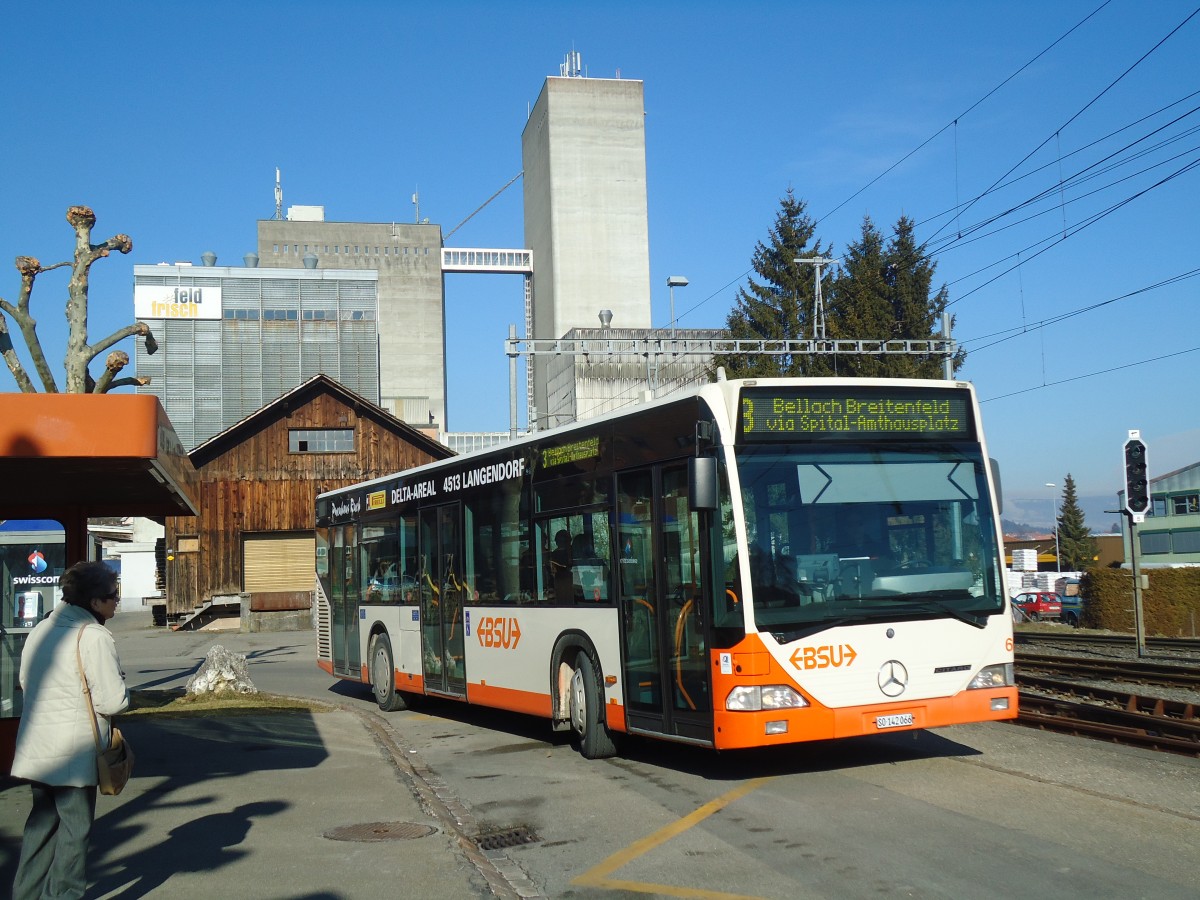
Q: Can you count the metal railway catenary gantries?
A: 1